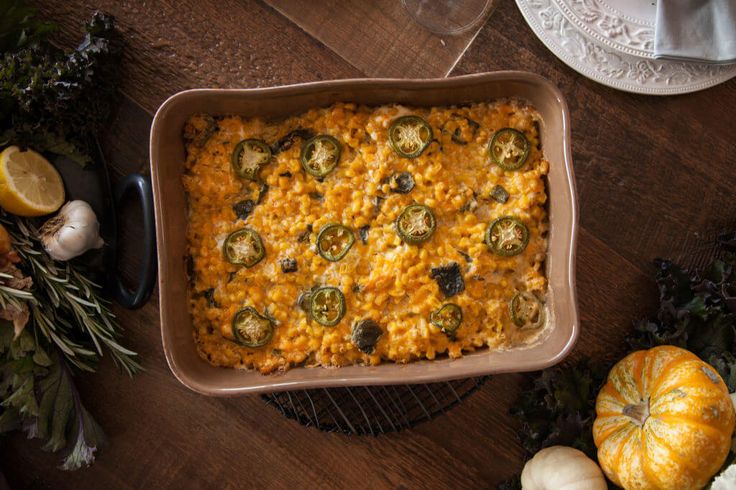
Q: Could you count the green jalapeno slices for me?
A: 12